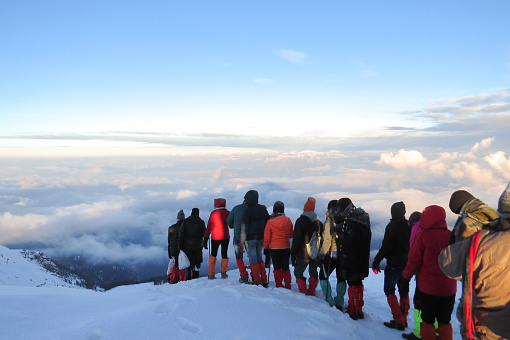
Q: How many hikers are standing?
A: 14